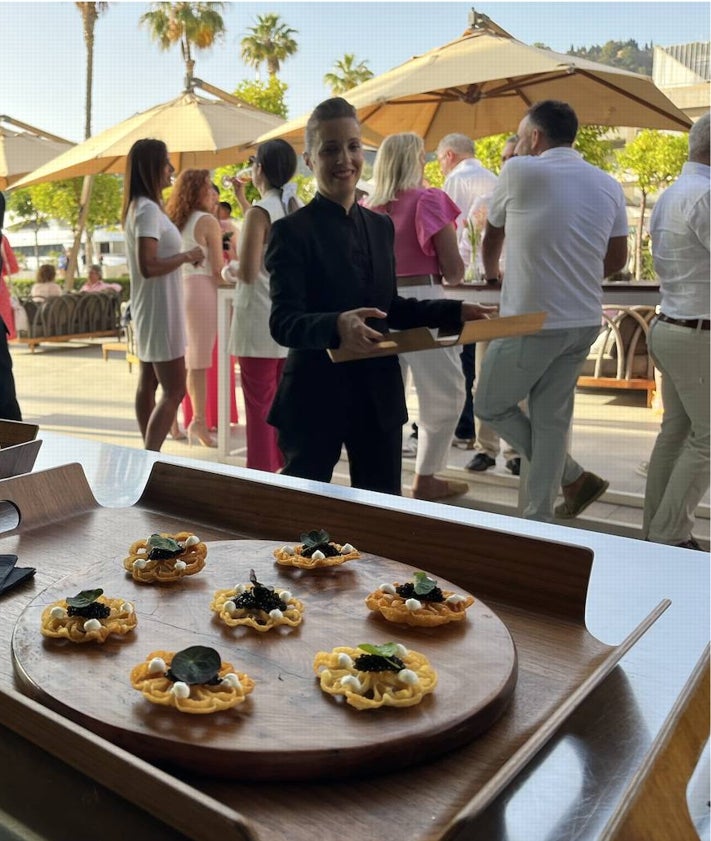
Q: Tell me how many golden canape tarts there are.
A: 7